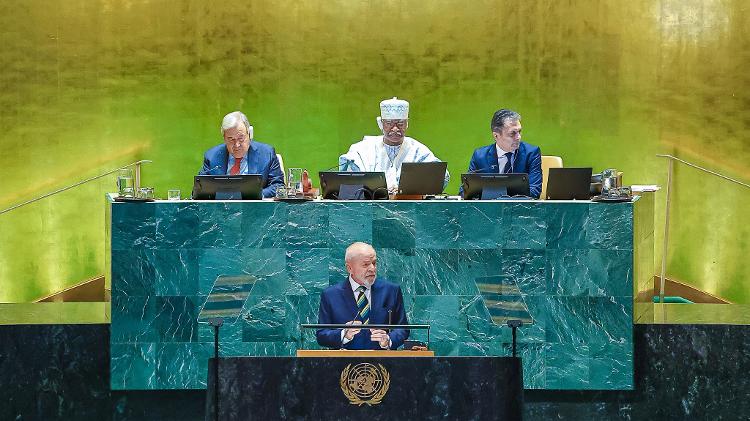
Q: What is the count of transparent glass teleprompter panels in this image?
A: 2